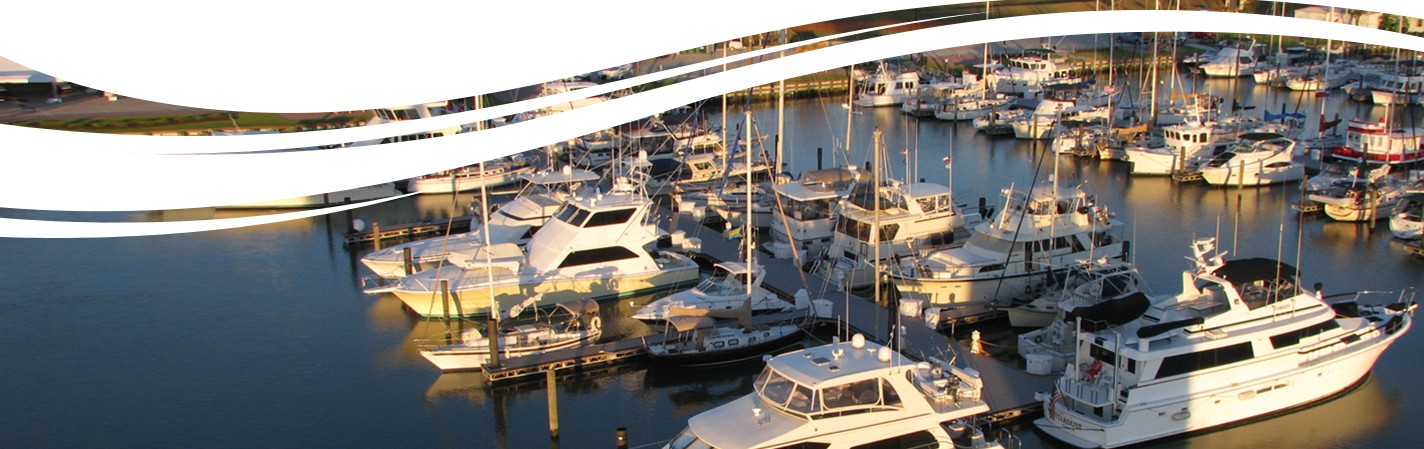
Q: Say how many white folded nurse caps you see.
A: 0